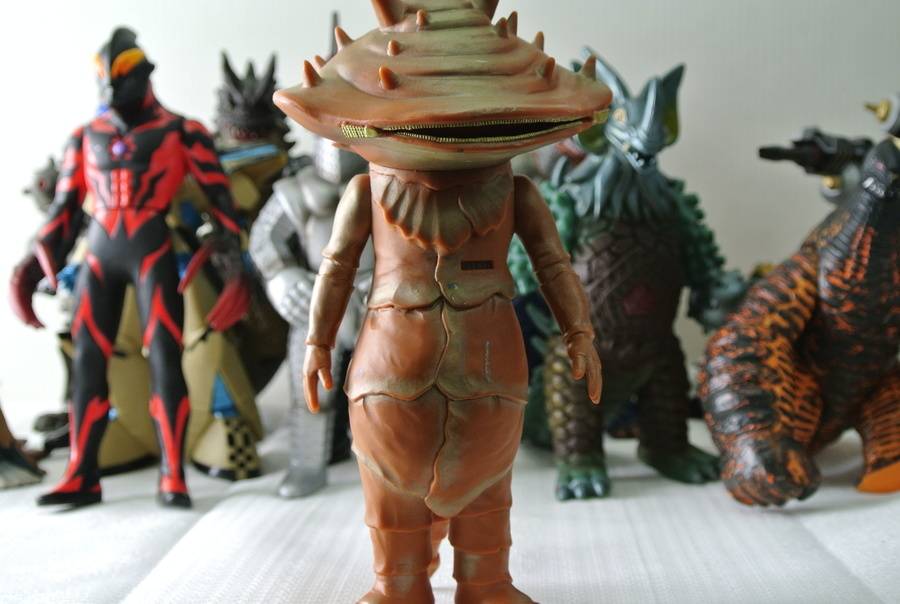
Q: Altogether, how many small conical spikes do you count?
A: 11